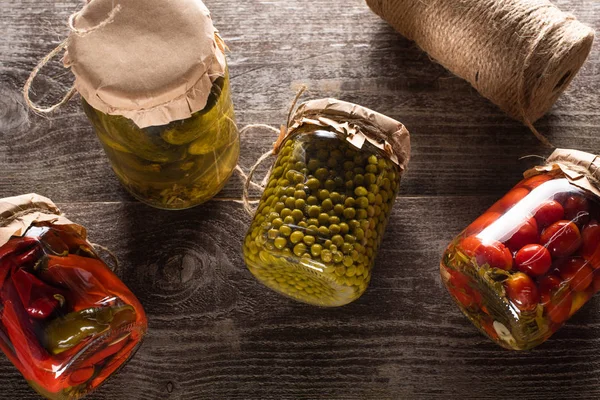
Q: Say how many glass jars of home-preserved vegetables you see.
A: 4